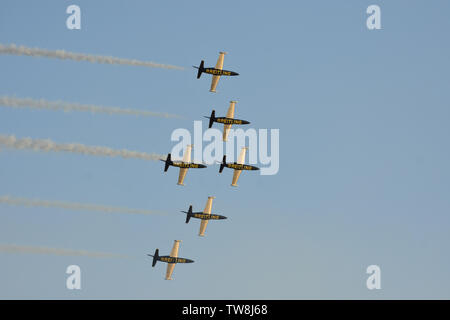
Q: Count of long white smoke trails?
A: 5